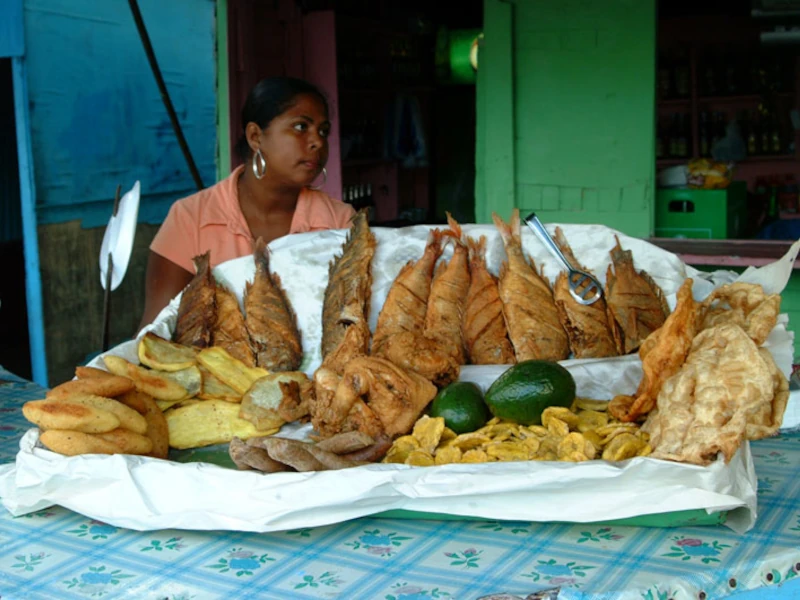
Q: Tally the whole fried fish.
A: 10